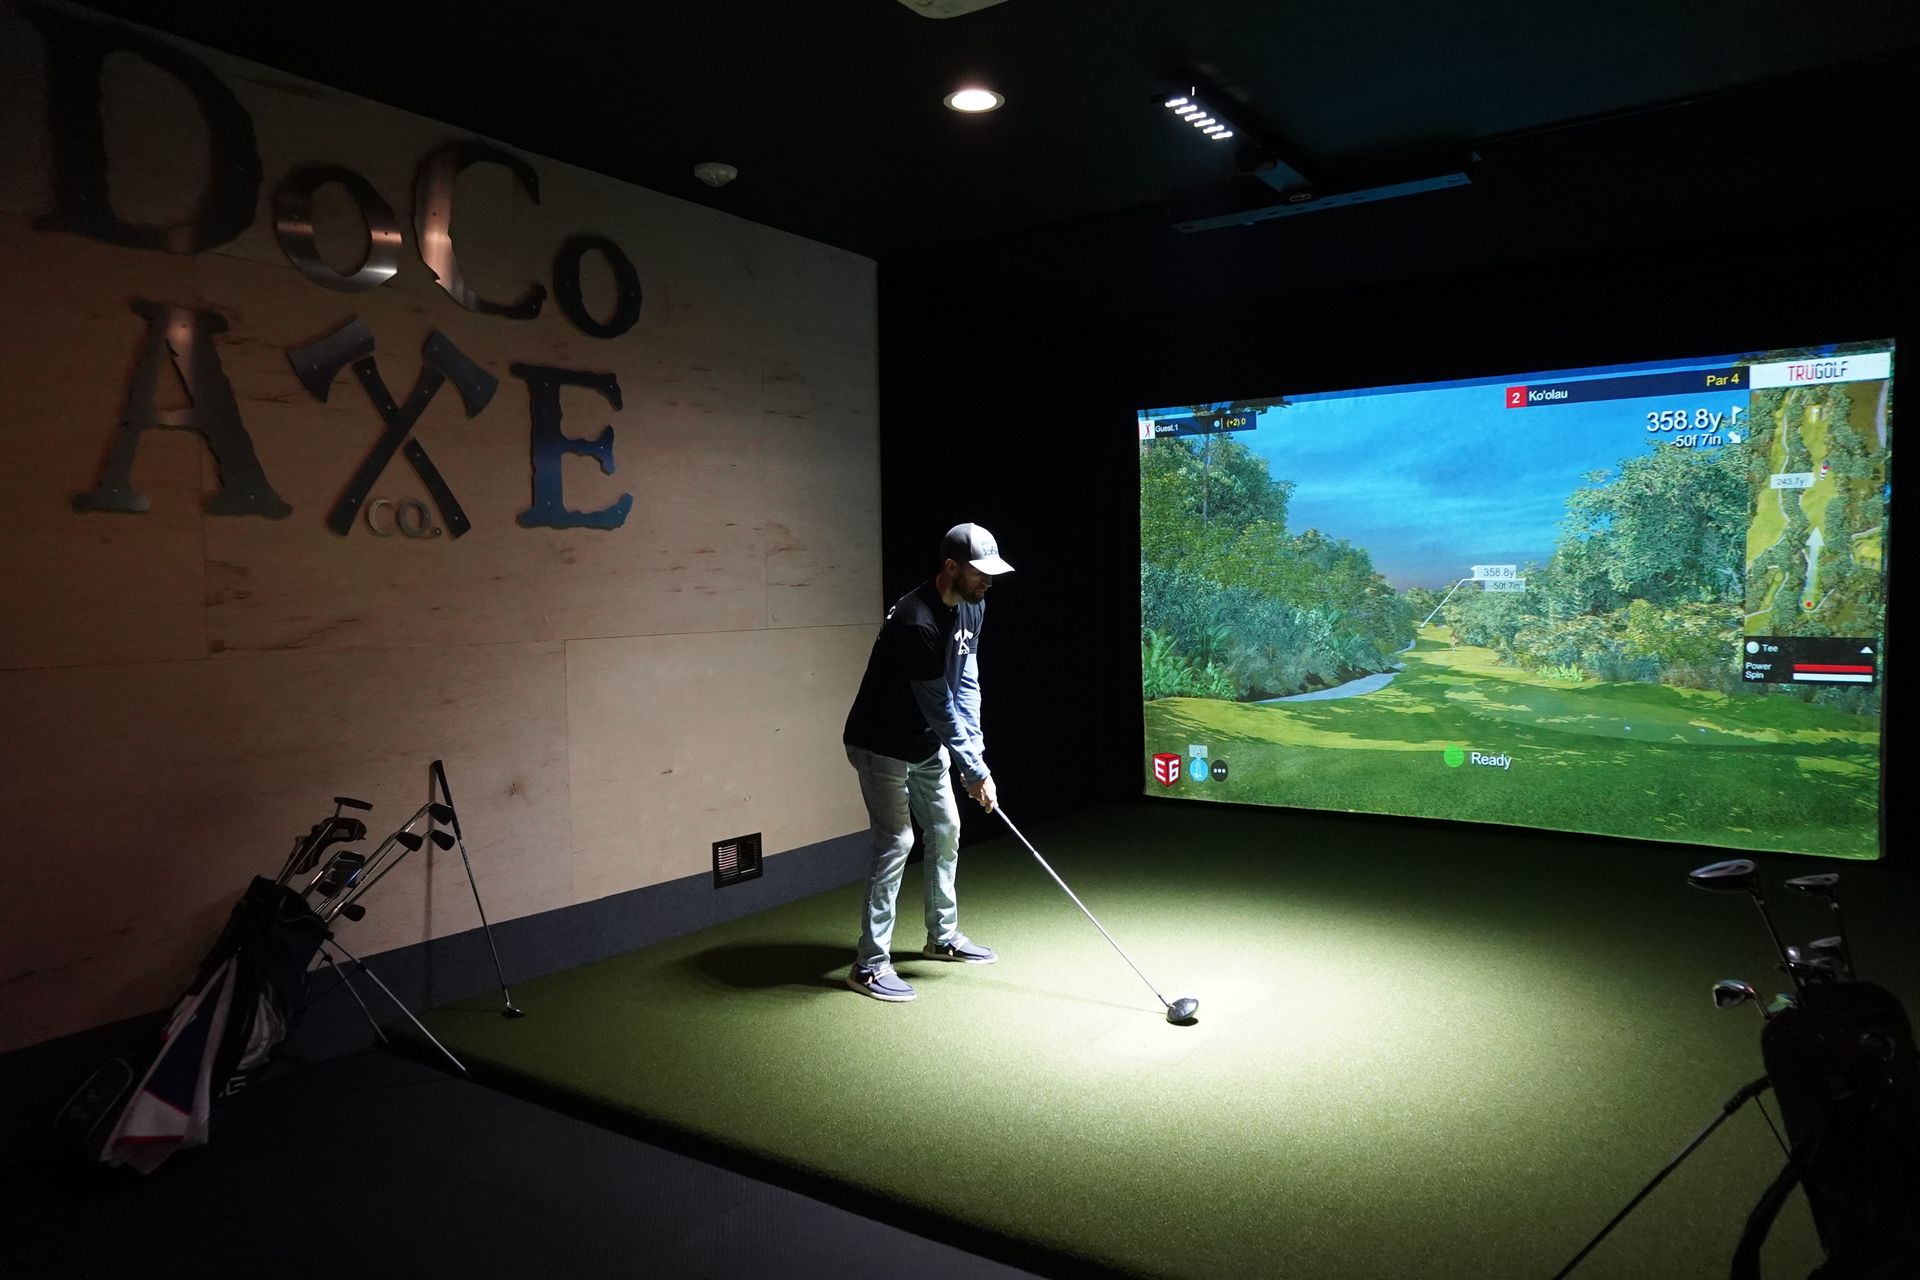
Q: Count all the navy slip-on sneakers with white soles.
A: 2